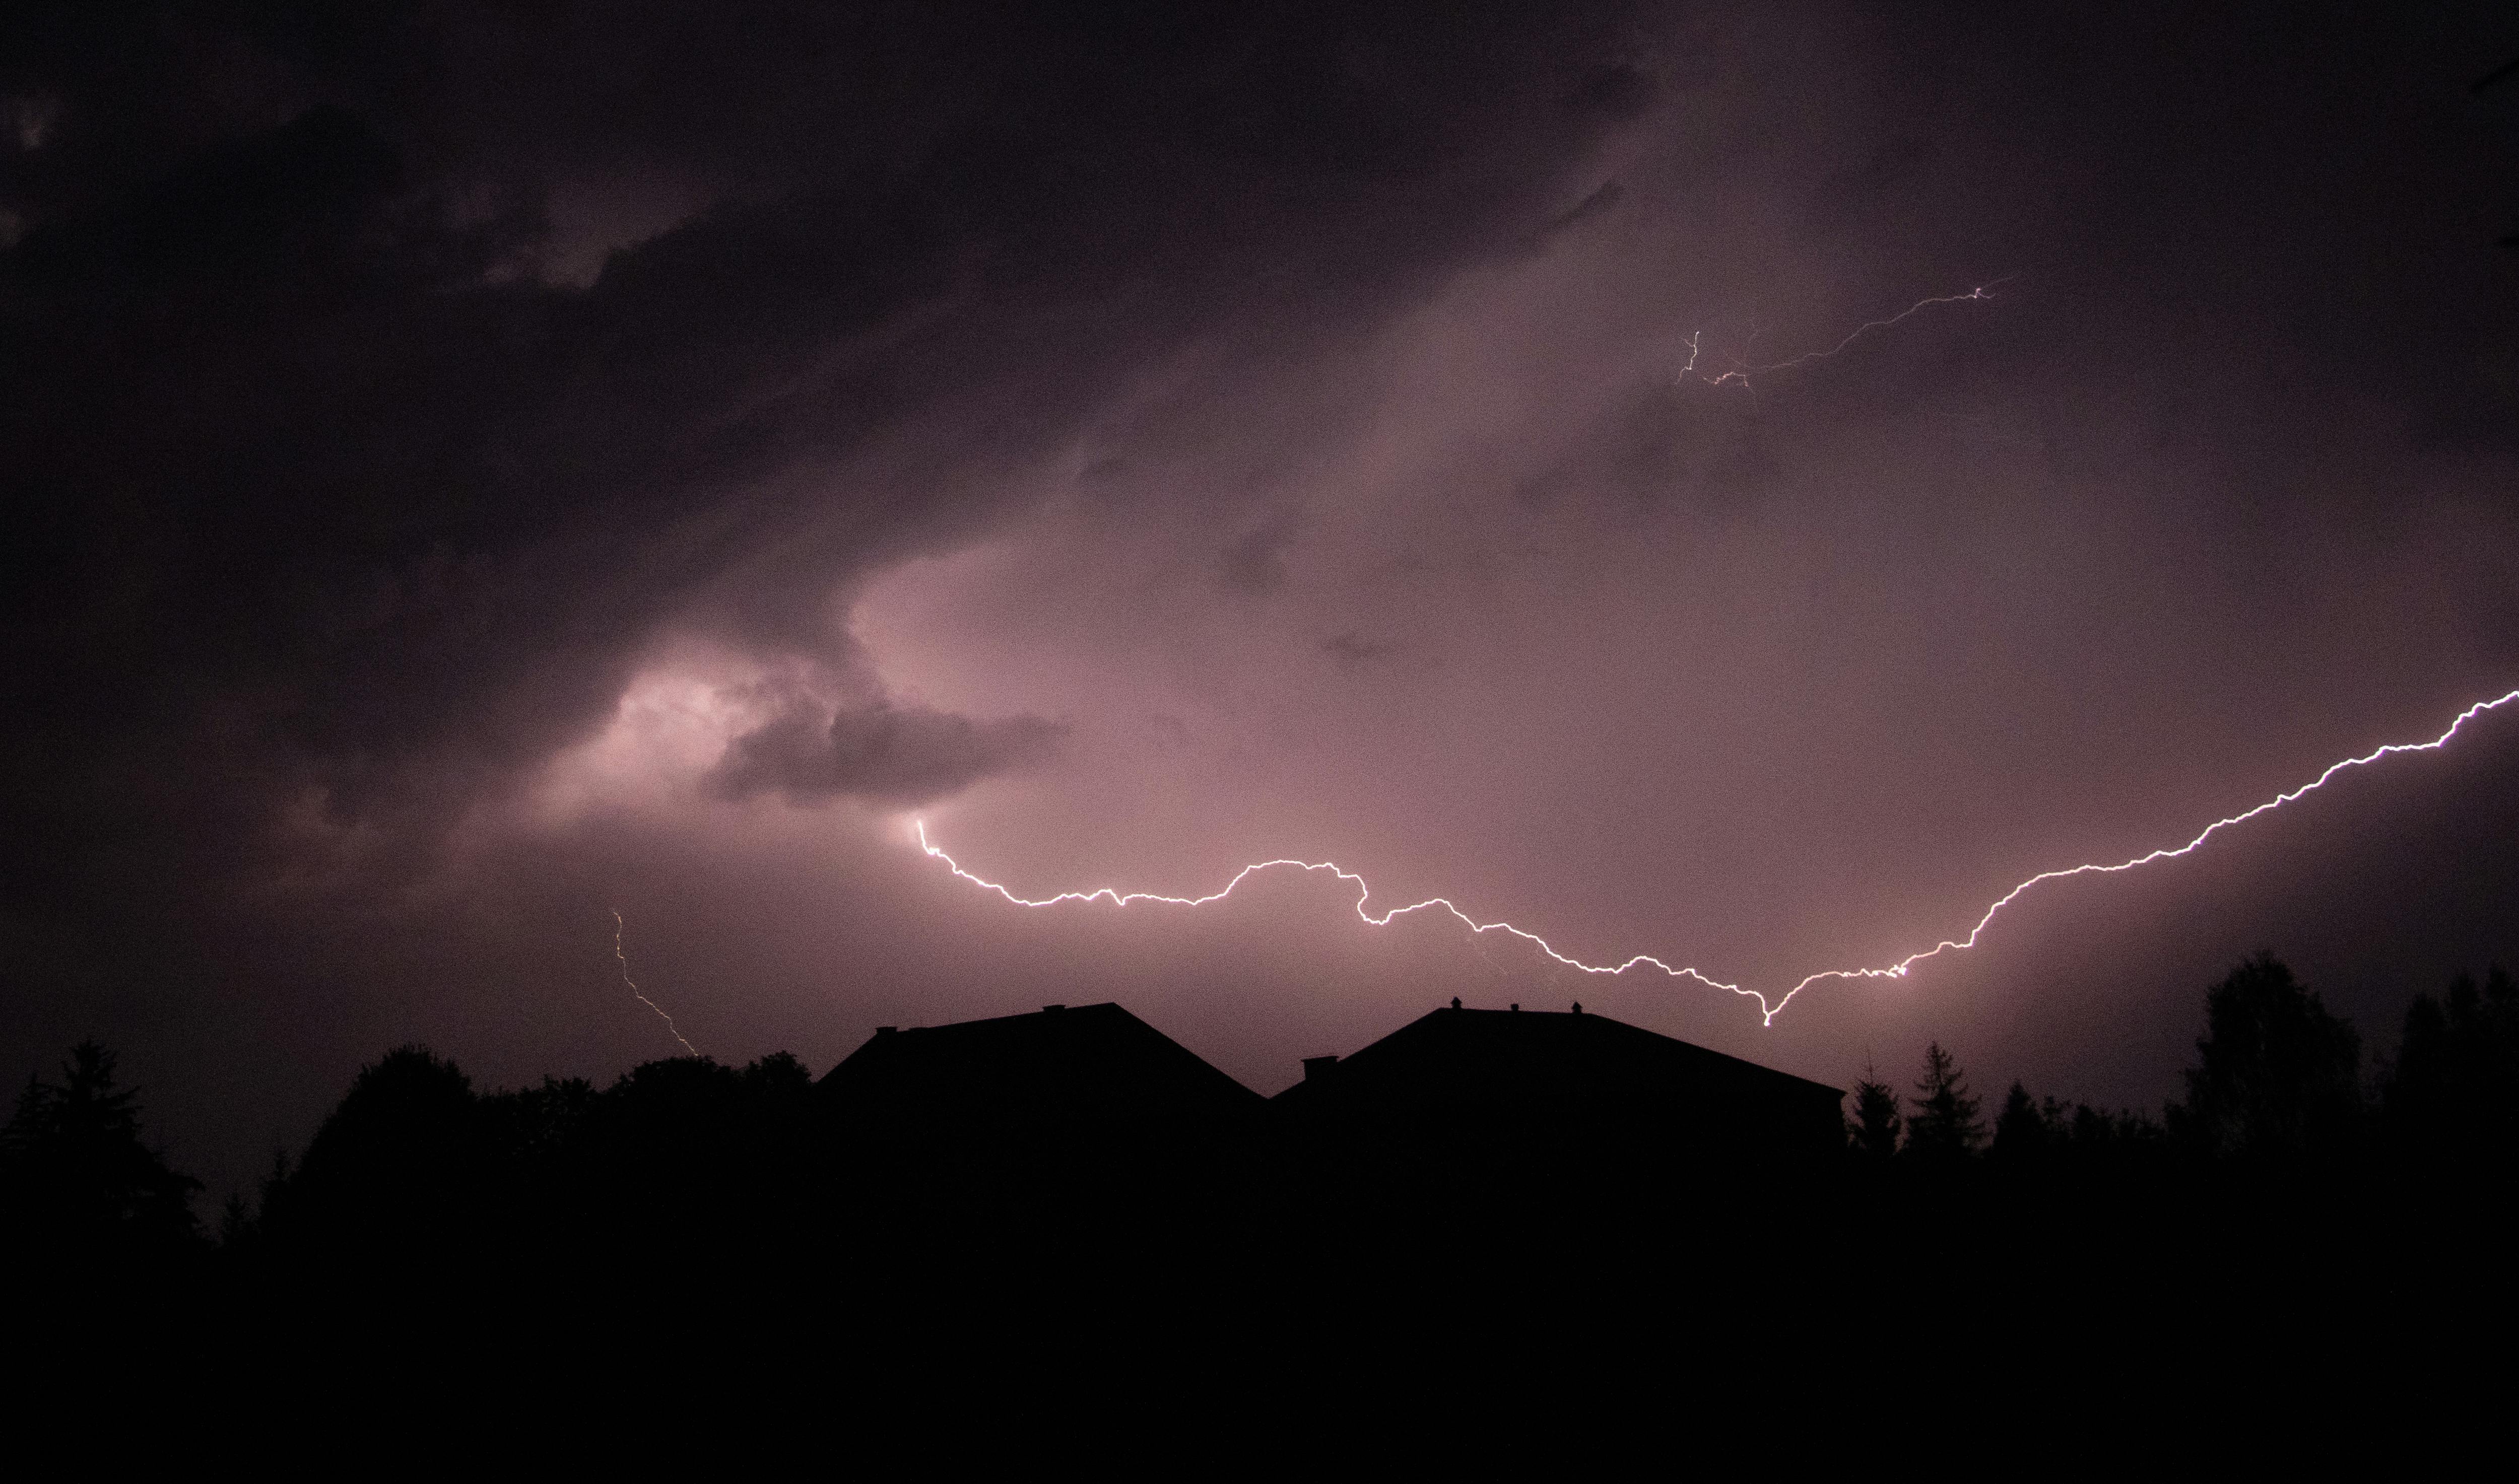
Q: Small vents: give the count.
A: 3